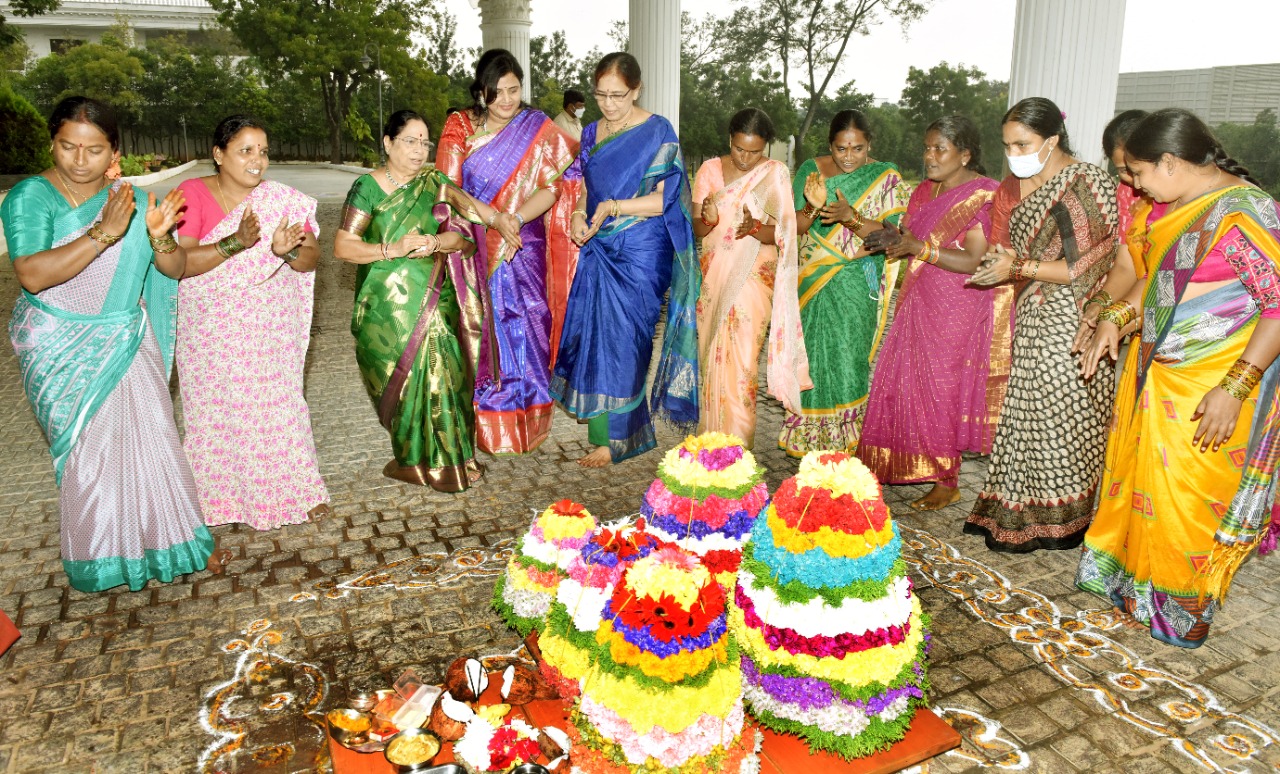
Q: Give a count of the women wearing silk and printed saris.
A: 11